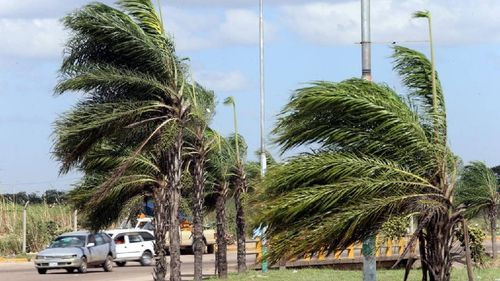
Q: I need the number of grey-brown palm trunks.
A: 7